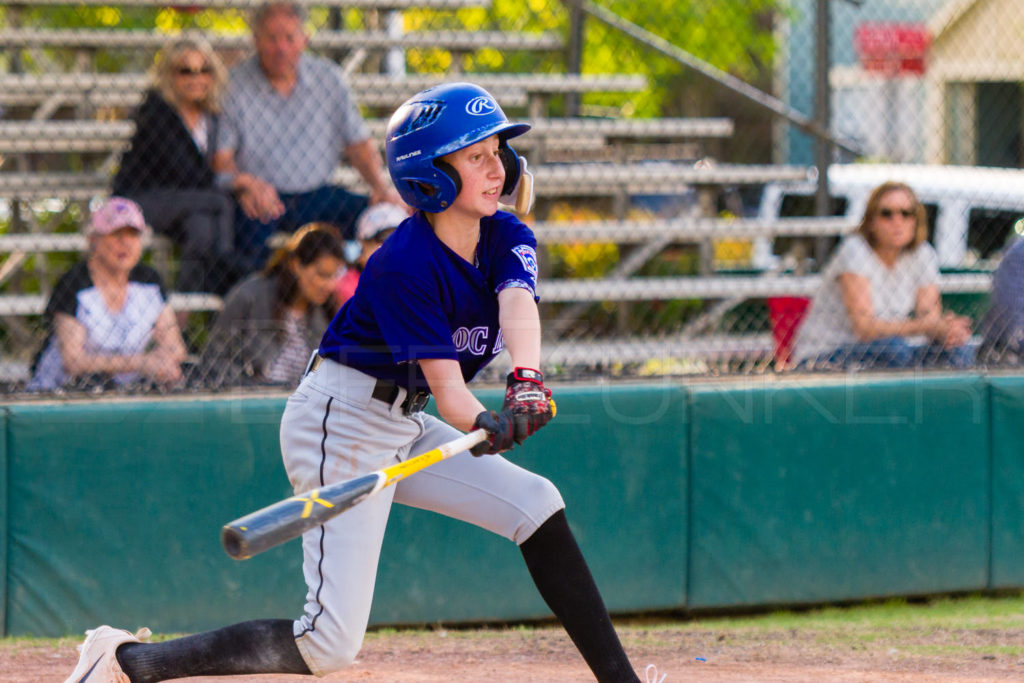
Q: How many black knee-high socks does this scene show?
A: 2